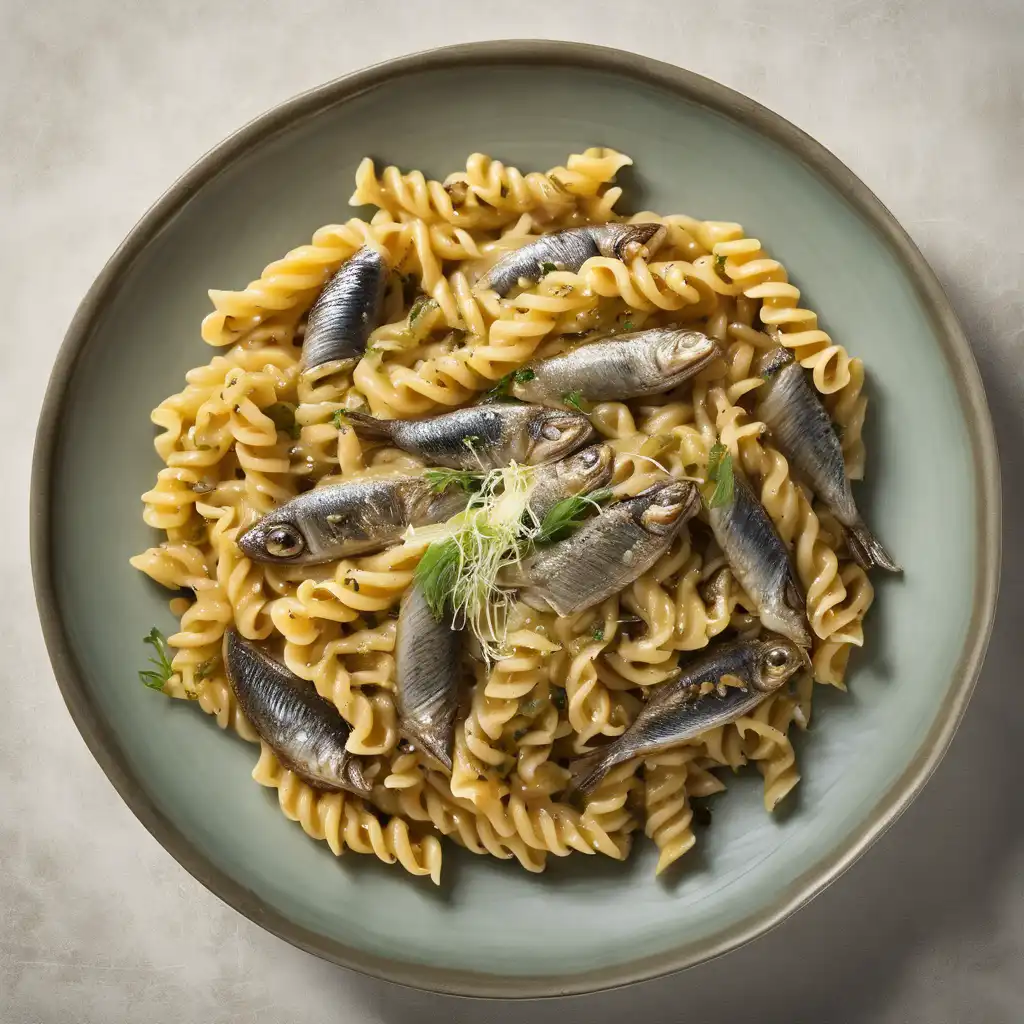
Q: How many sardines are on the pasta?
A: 12